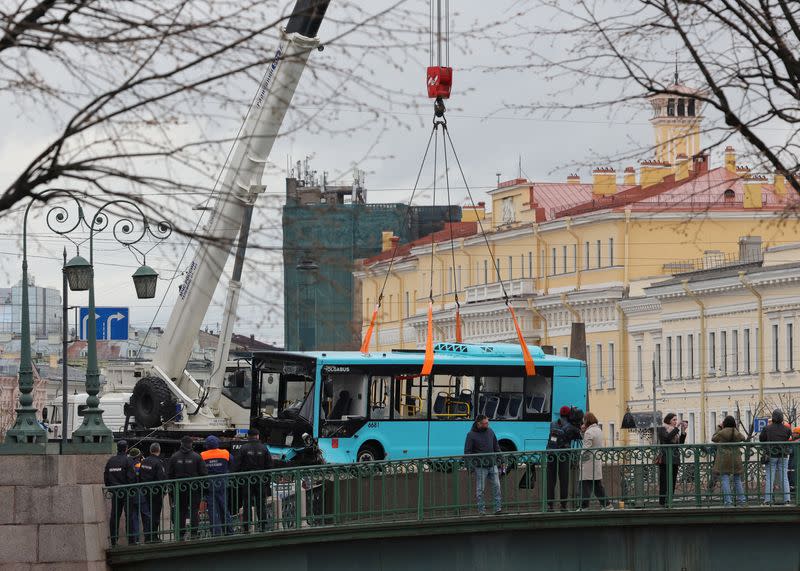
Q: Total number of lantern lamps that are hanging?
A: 2